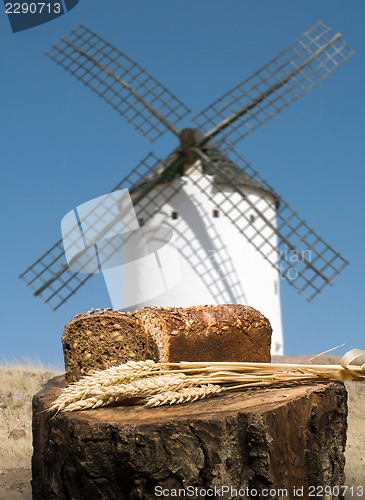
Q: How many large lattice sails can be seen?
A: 4